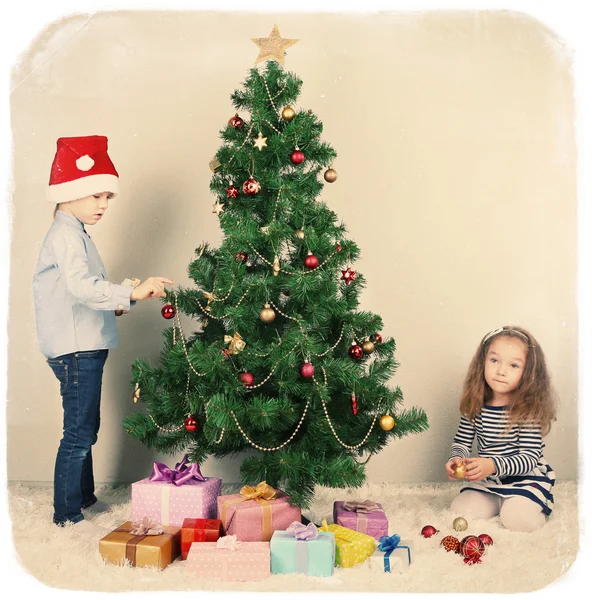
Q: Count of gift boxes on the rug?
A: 9